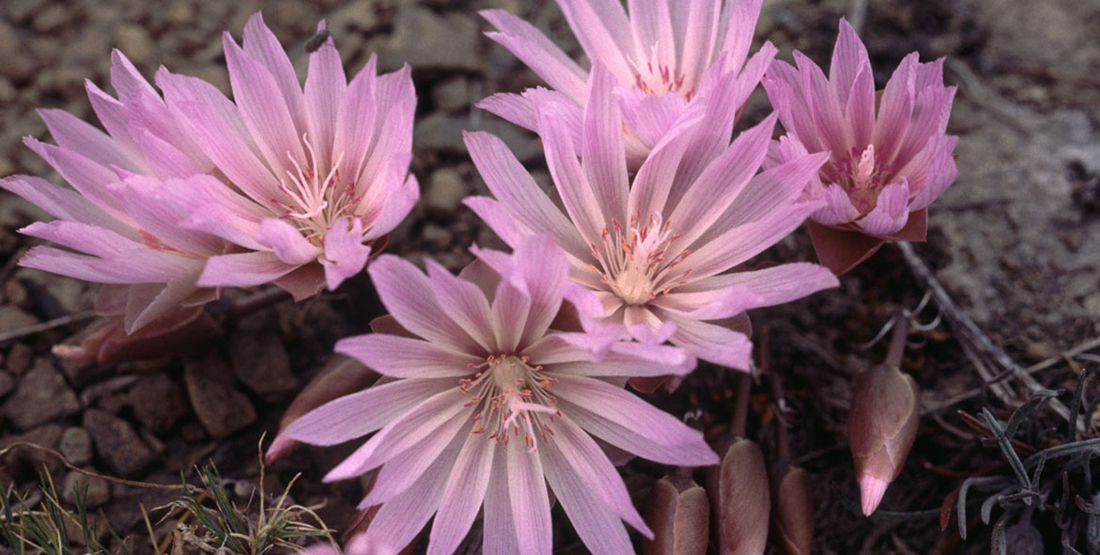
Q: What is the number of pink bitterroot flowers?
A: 6